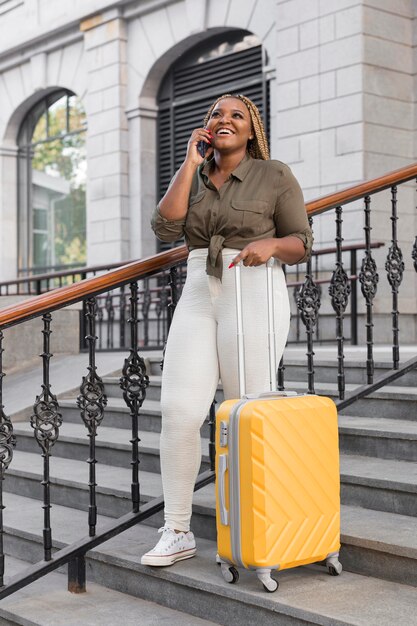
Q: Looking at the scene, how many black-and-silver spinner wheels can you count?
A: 3